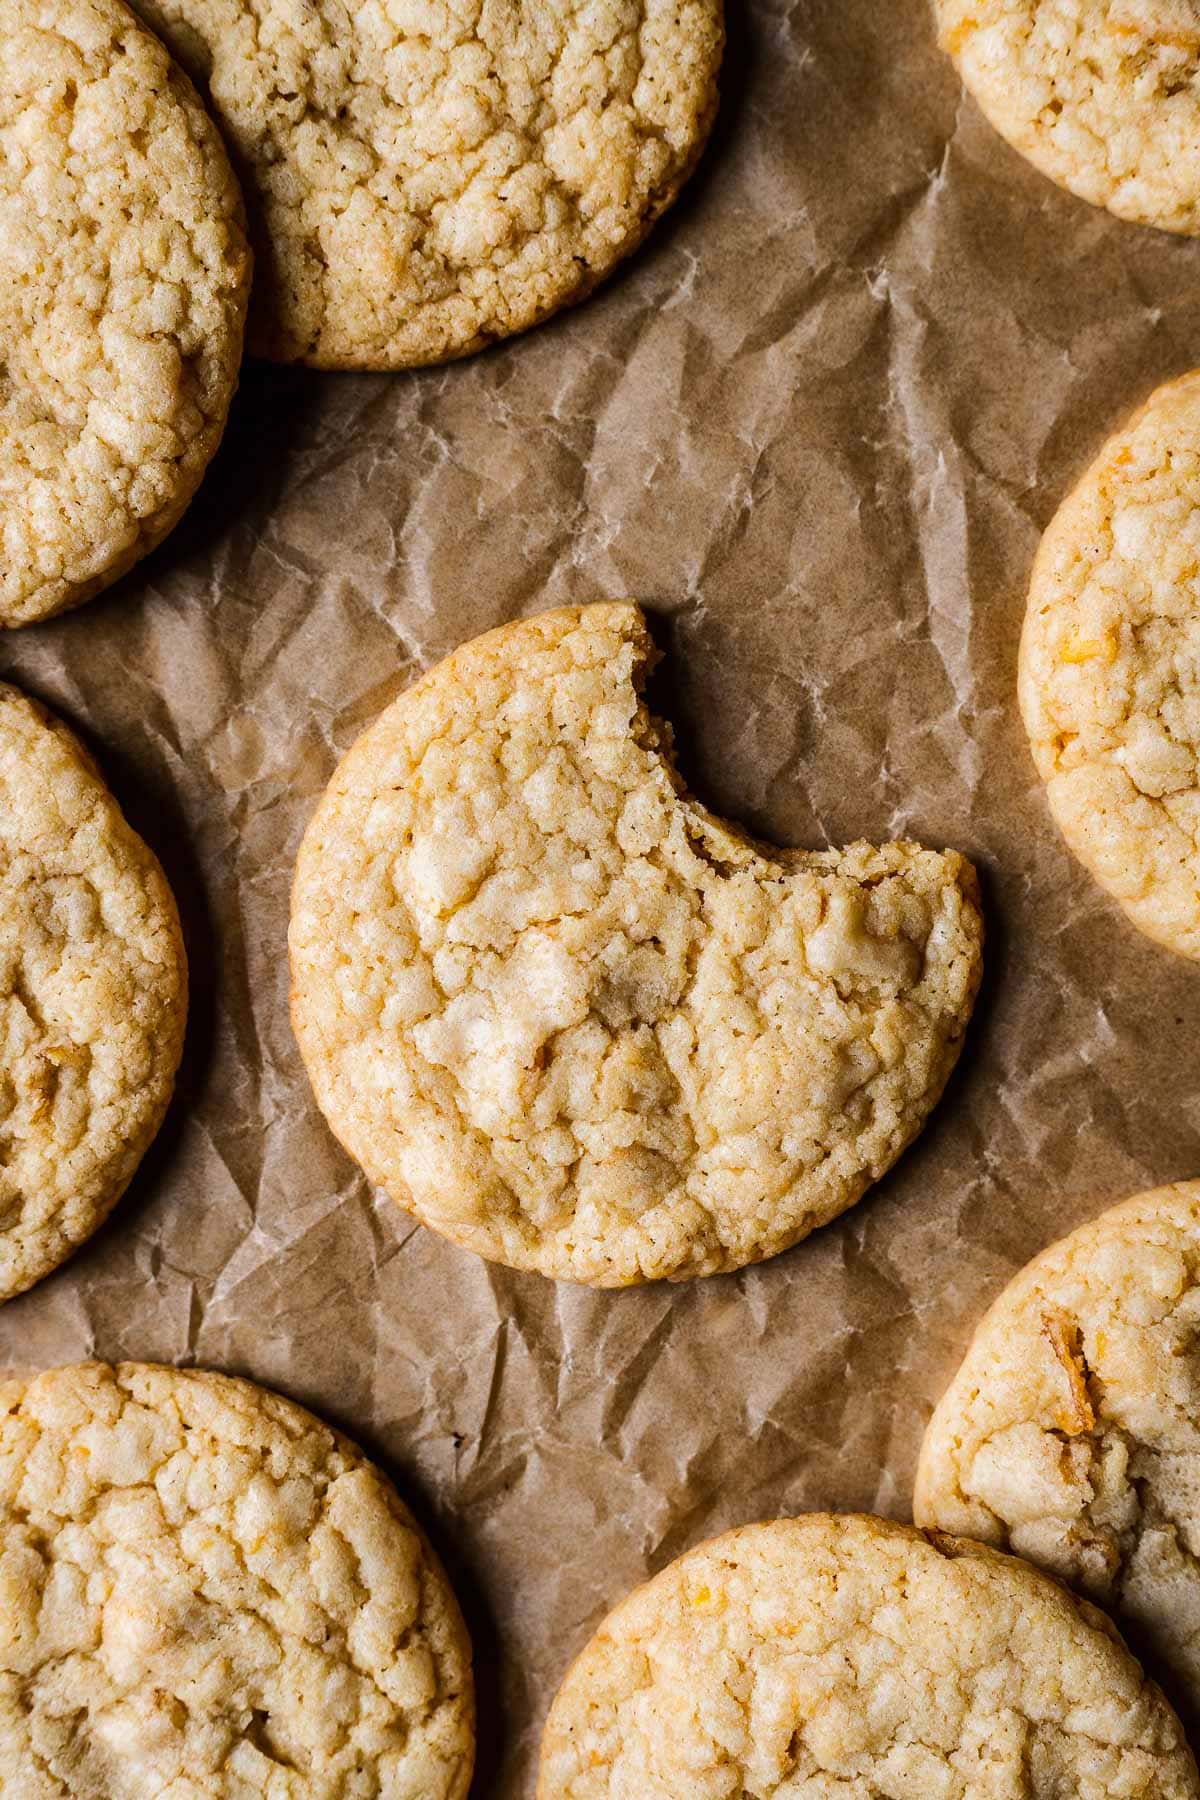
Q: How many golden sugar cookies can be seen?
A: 9